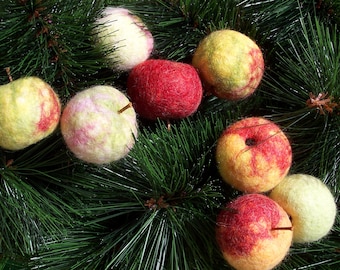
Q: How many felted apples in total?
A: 8